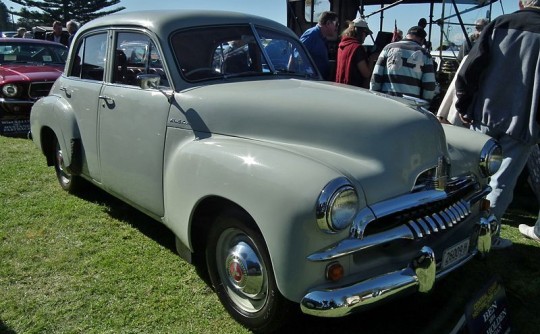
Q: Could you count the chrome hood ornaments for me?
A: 1